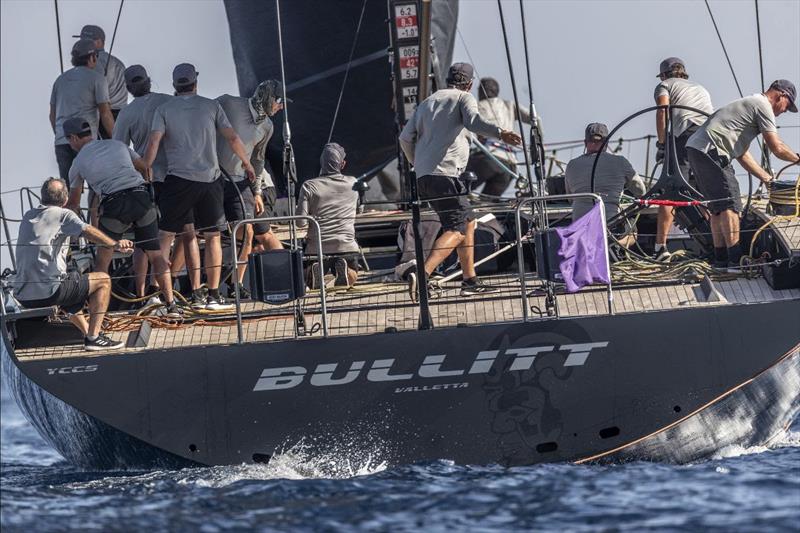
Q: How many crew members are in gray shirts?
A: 13